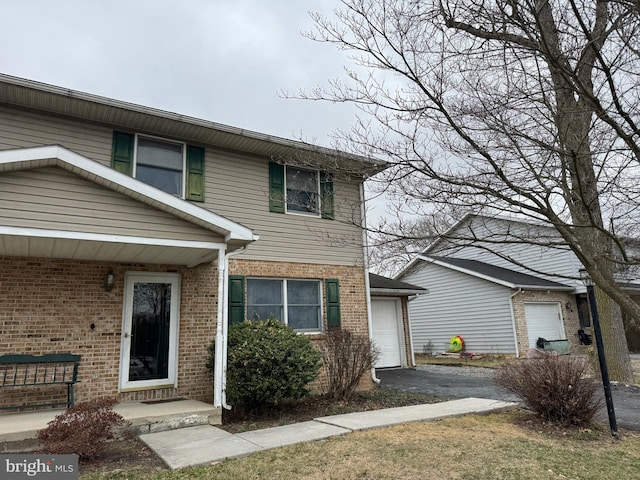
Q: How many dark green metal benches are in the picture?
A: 1